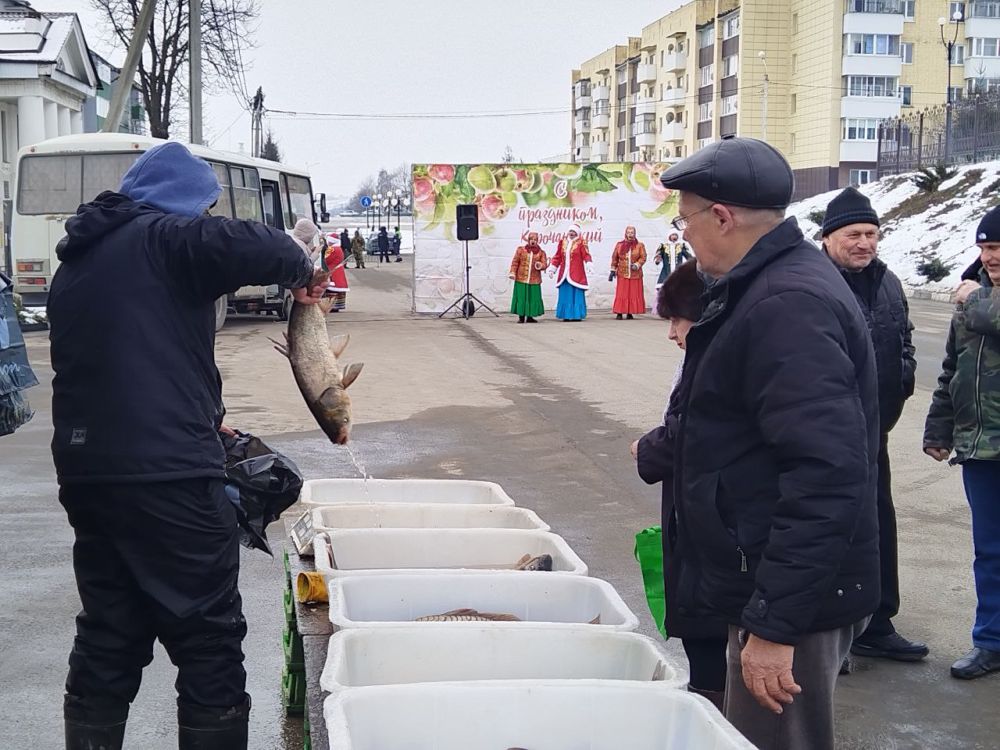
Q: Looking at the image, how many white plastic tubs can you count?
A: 6